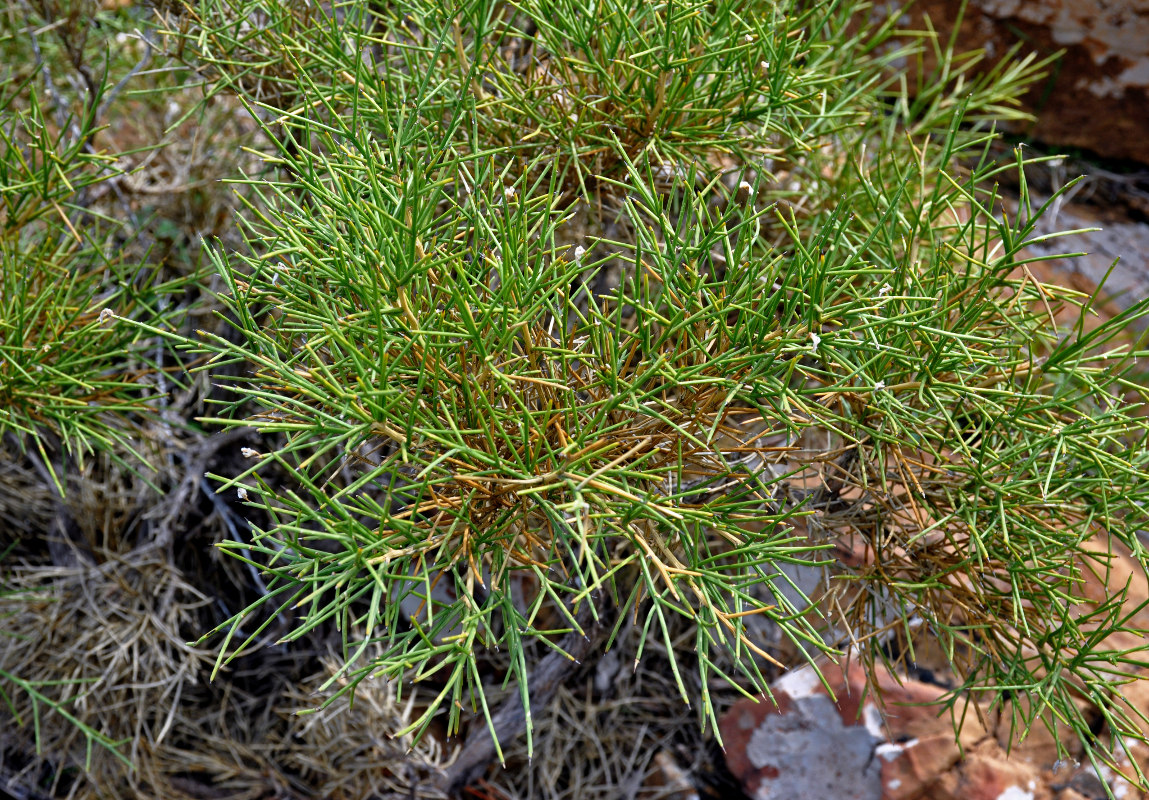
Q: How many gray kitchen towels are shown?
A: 0